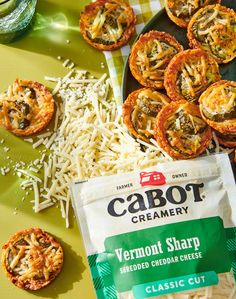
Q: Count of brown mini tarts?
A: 11